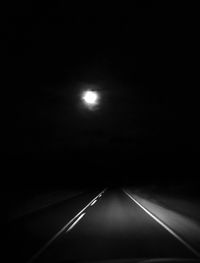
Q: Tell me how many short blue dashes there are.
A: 0